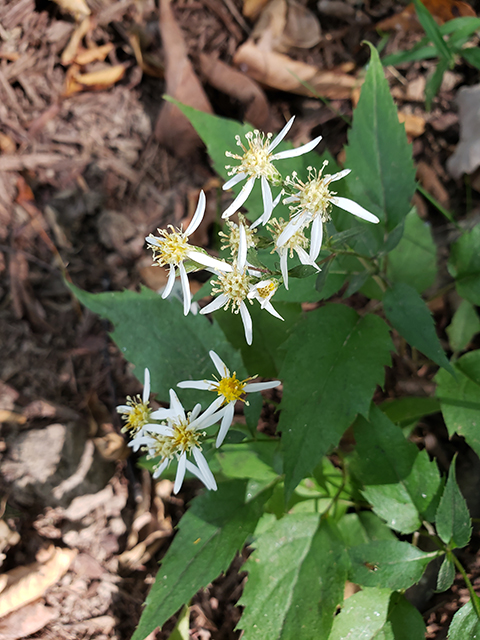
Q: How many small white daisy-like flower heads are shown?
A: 11